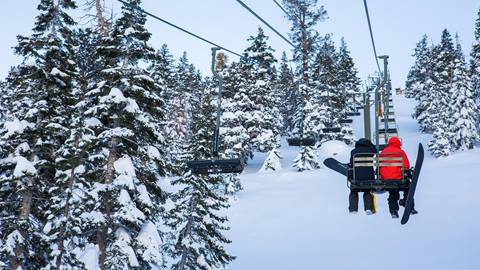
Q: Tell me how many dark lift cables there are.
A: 4